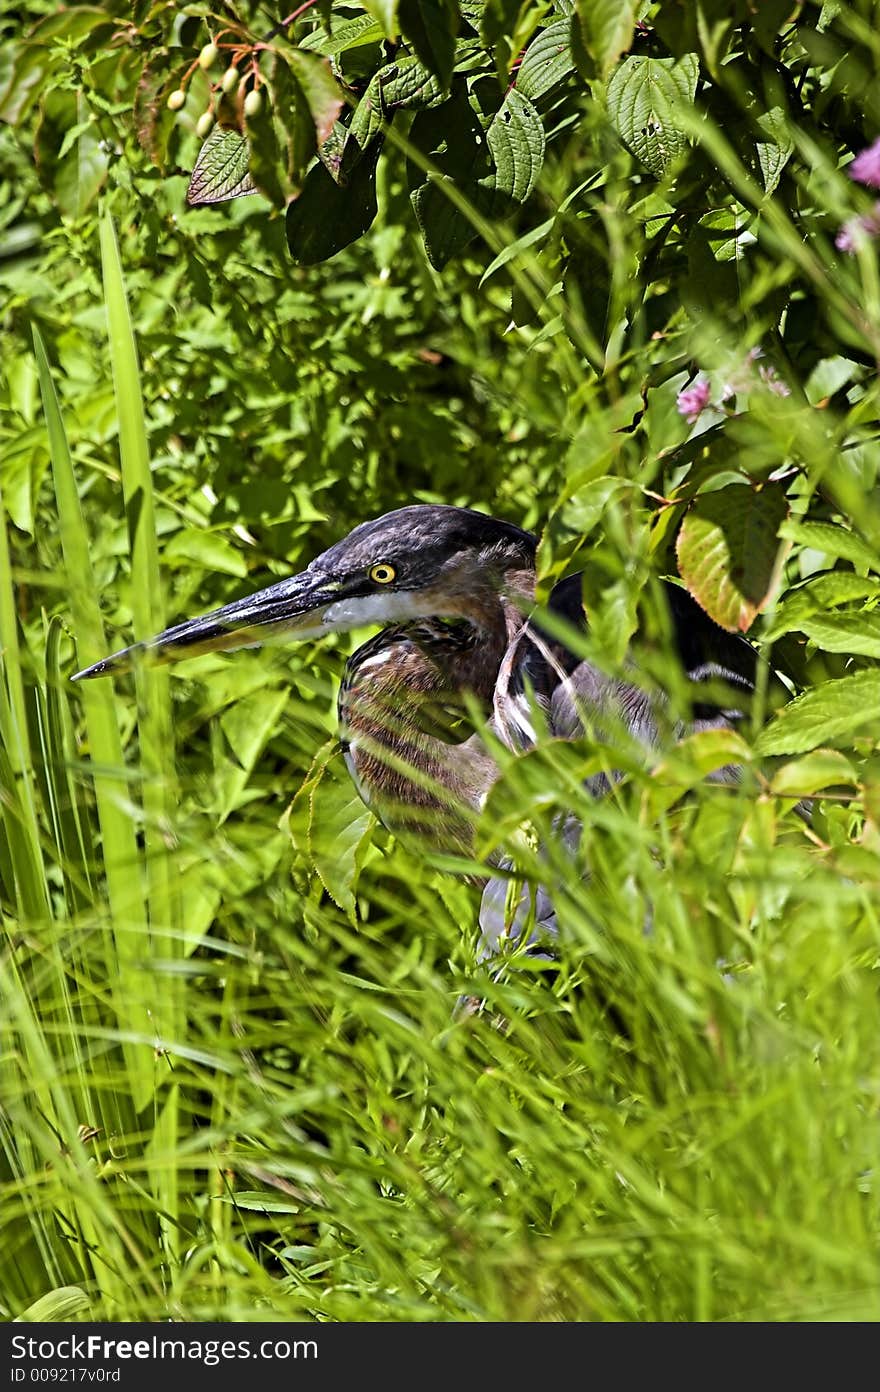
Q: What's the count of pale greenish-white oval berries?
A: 5